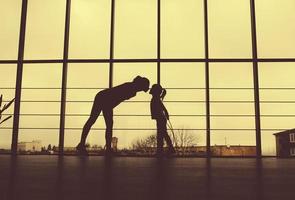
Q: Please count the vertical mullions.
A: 6